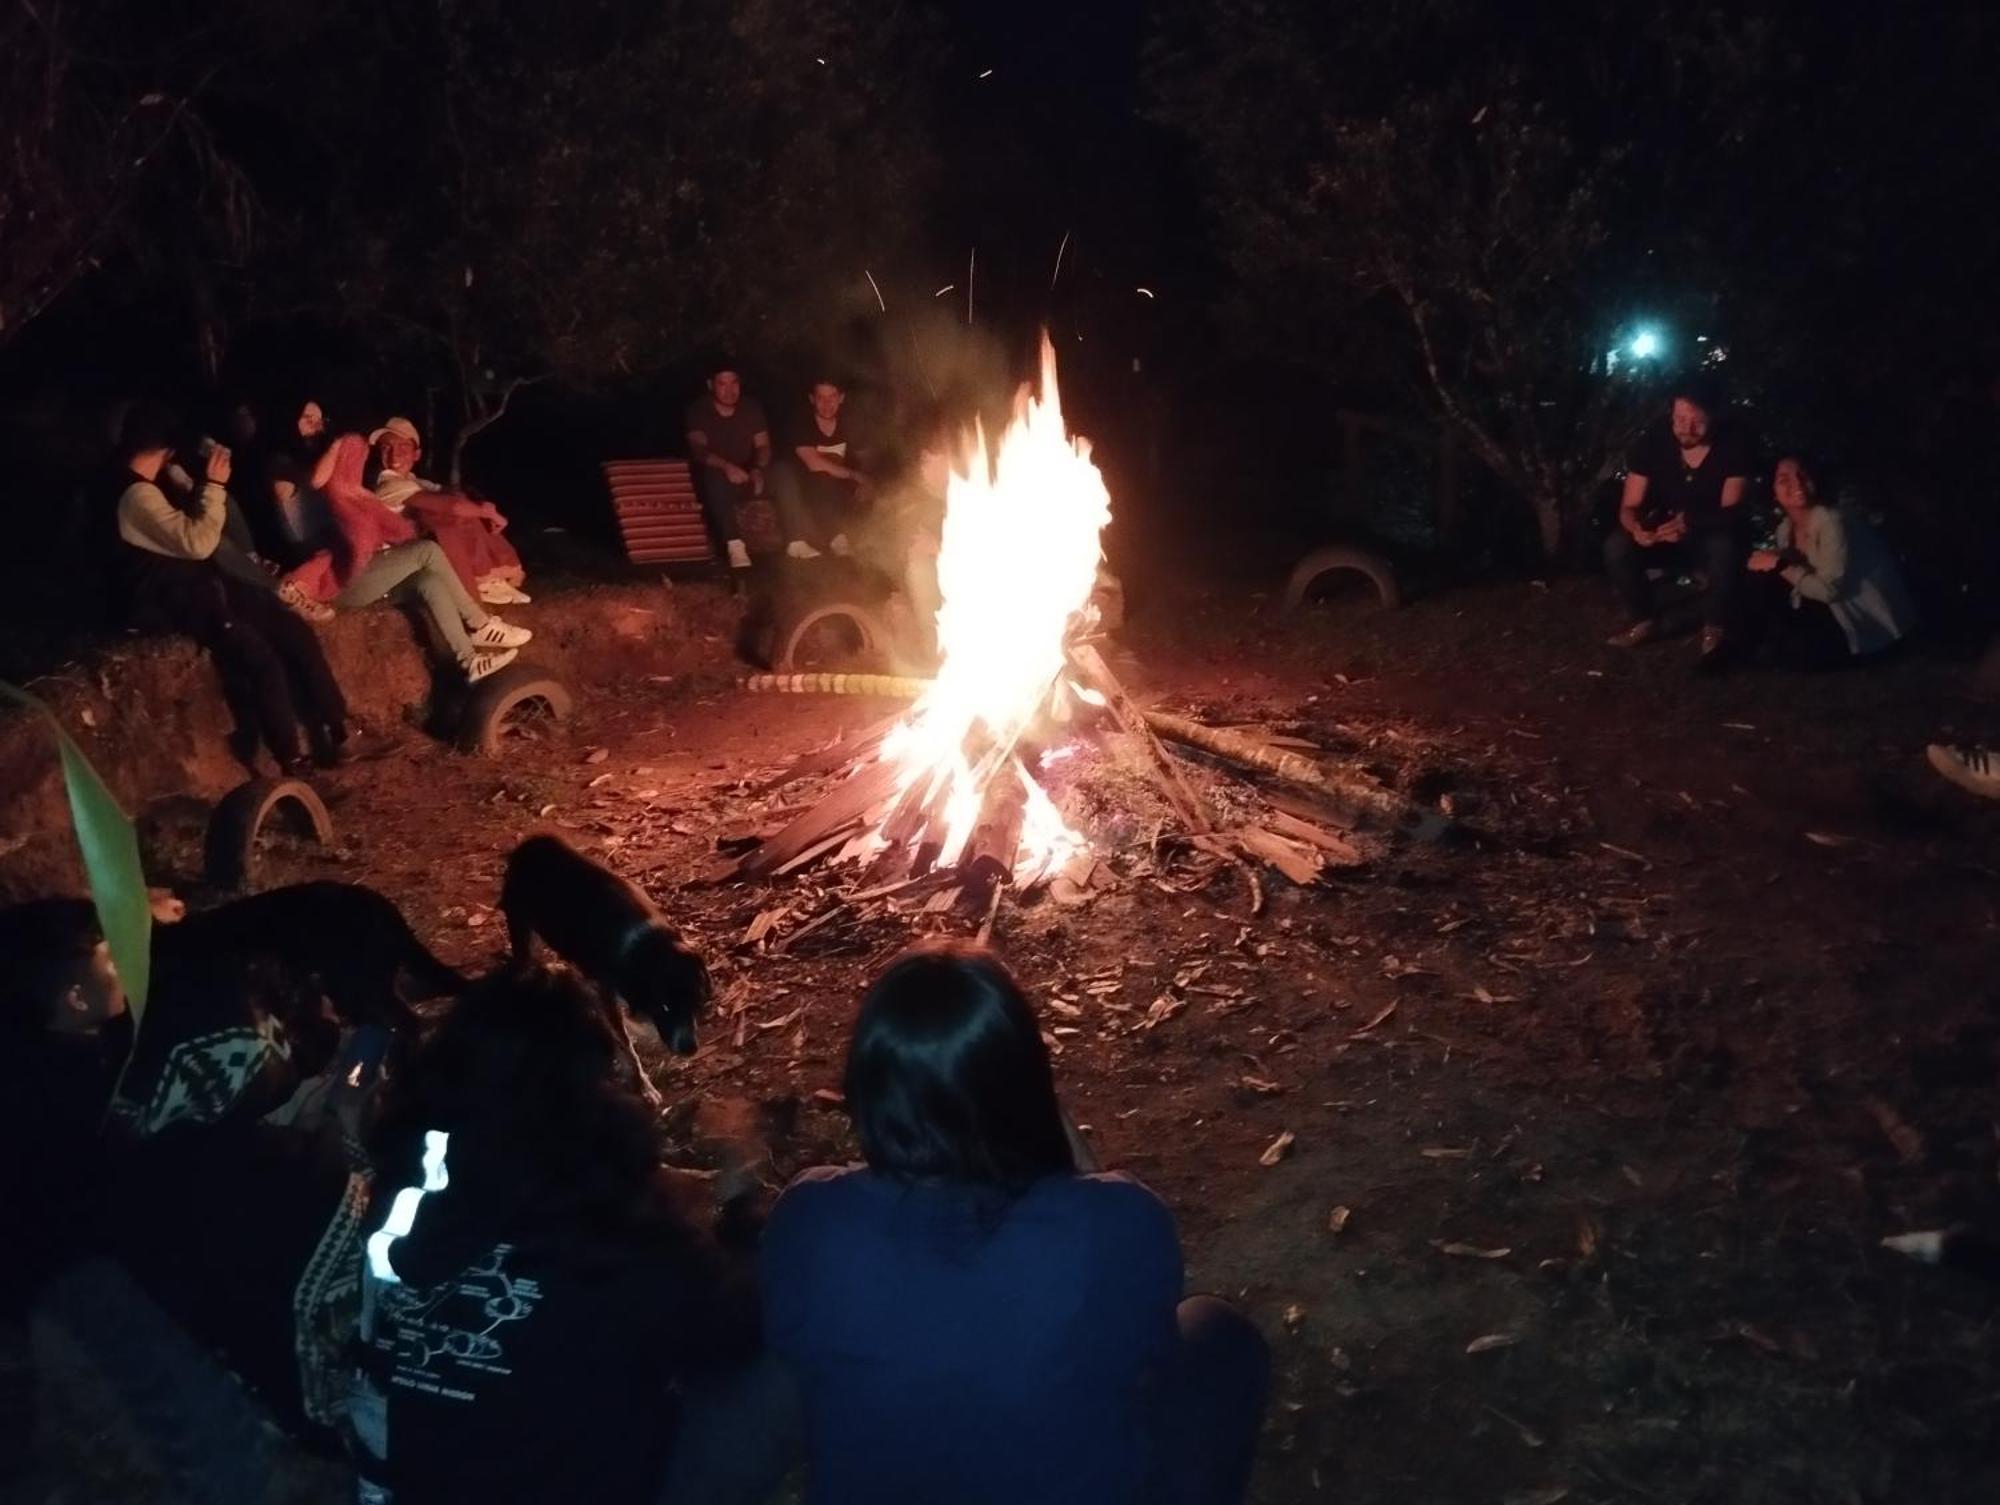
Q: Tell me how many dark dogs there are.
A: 2